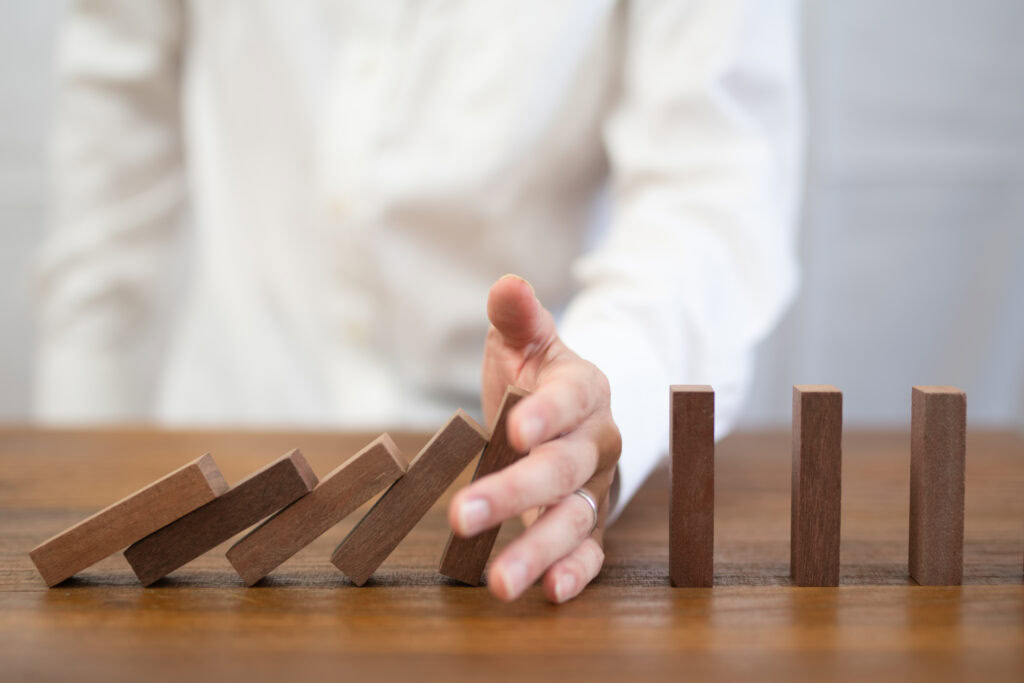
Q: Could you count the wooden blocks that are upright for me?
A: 3